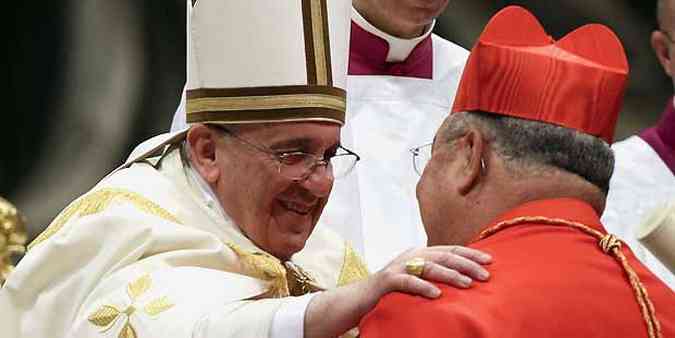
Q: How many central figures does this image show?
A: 2